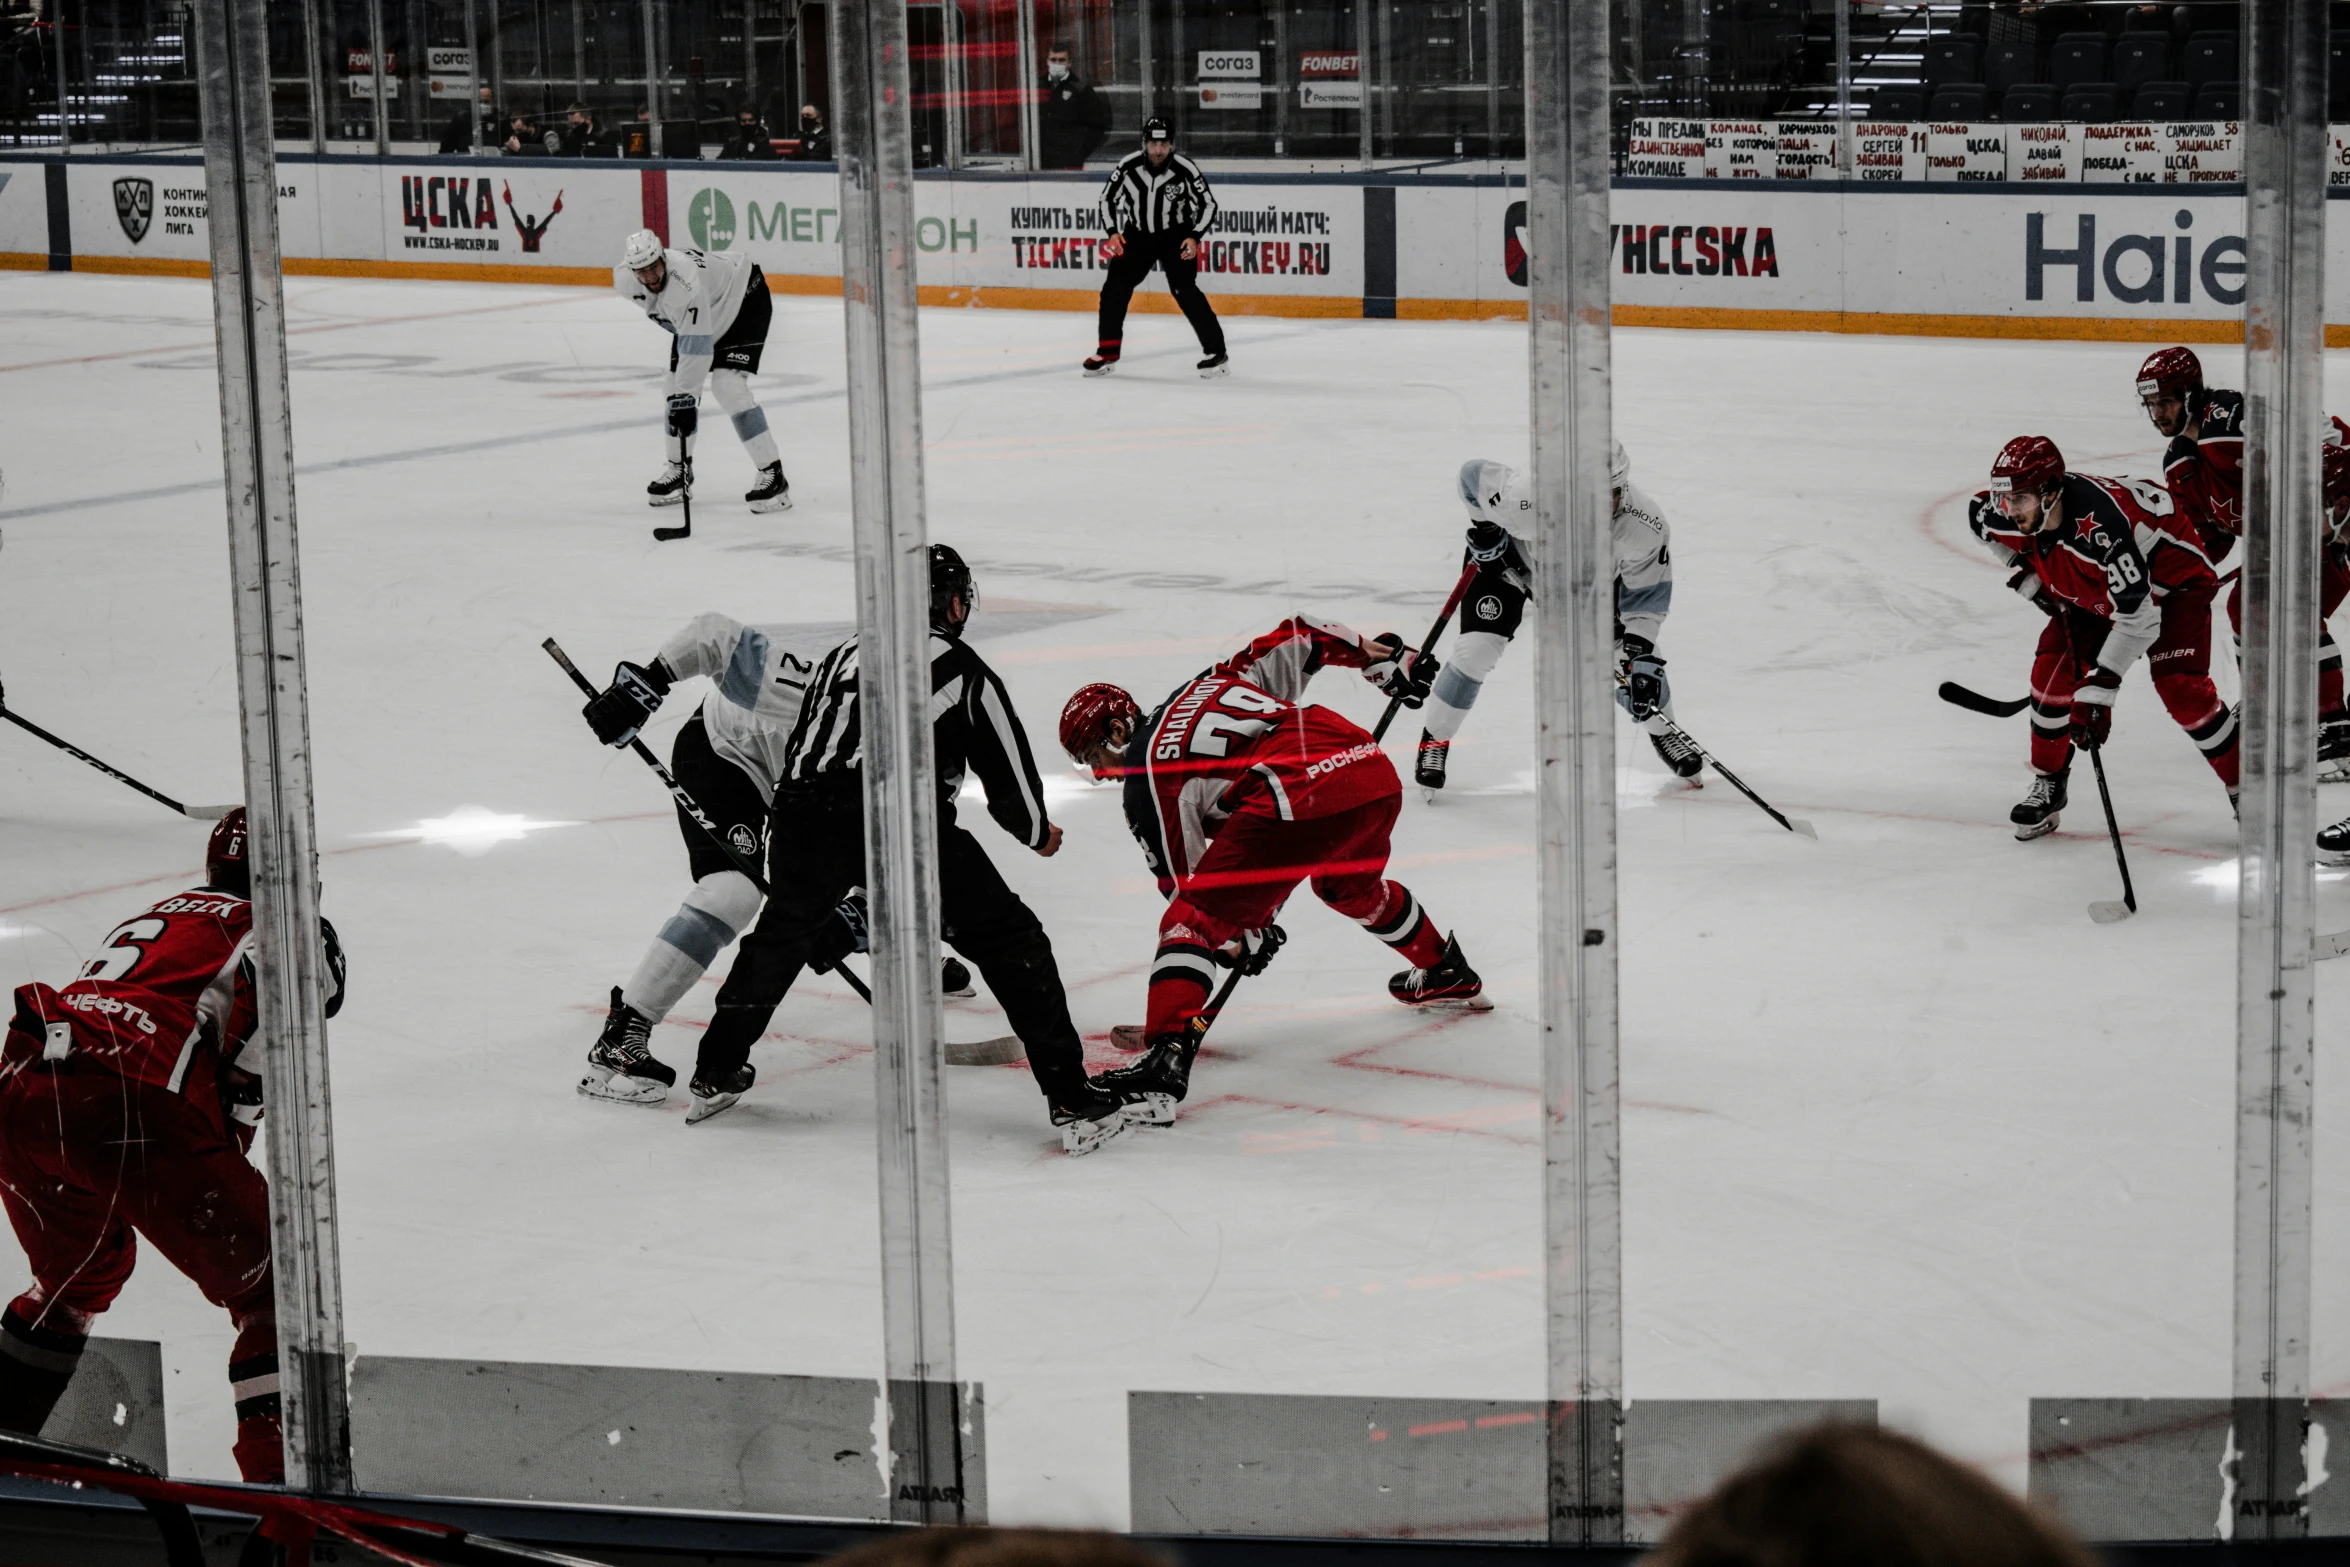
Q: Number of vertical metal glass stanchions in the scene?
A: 4